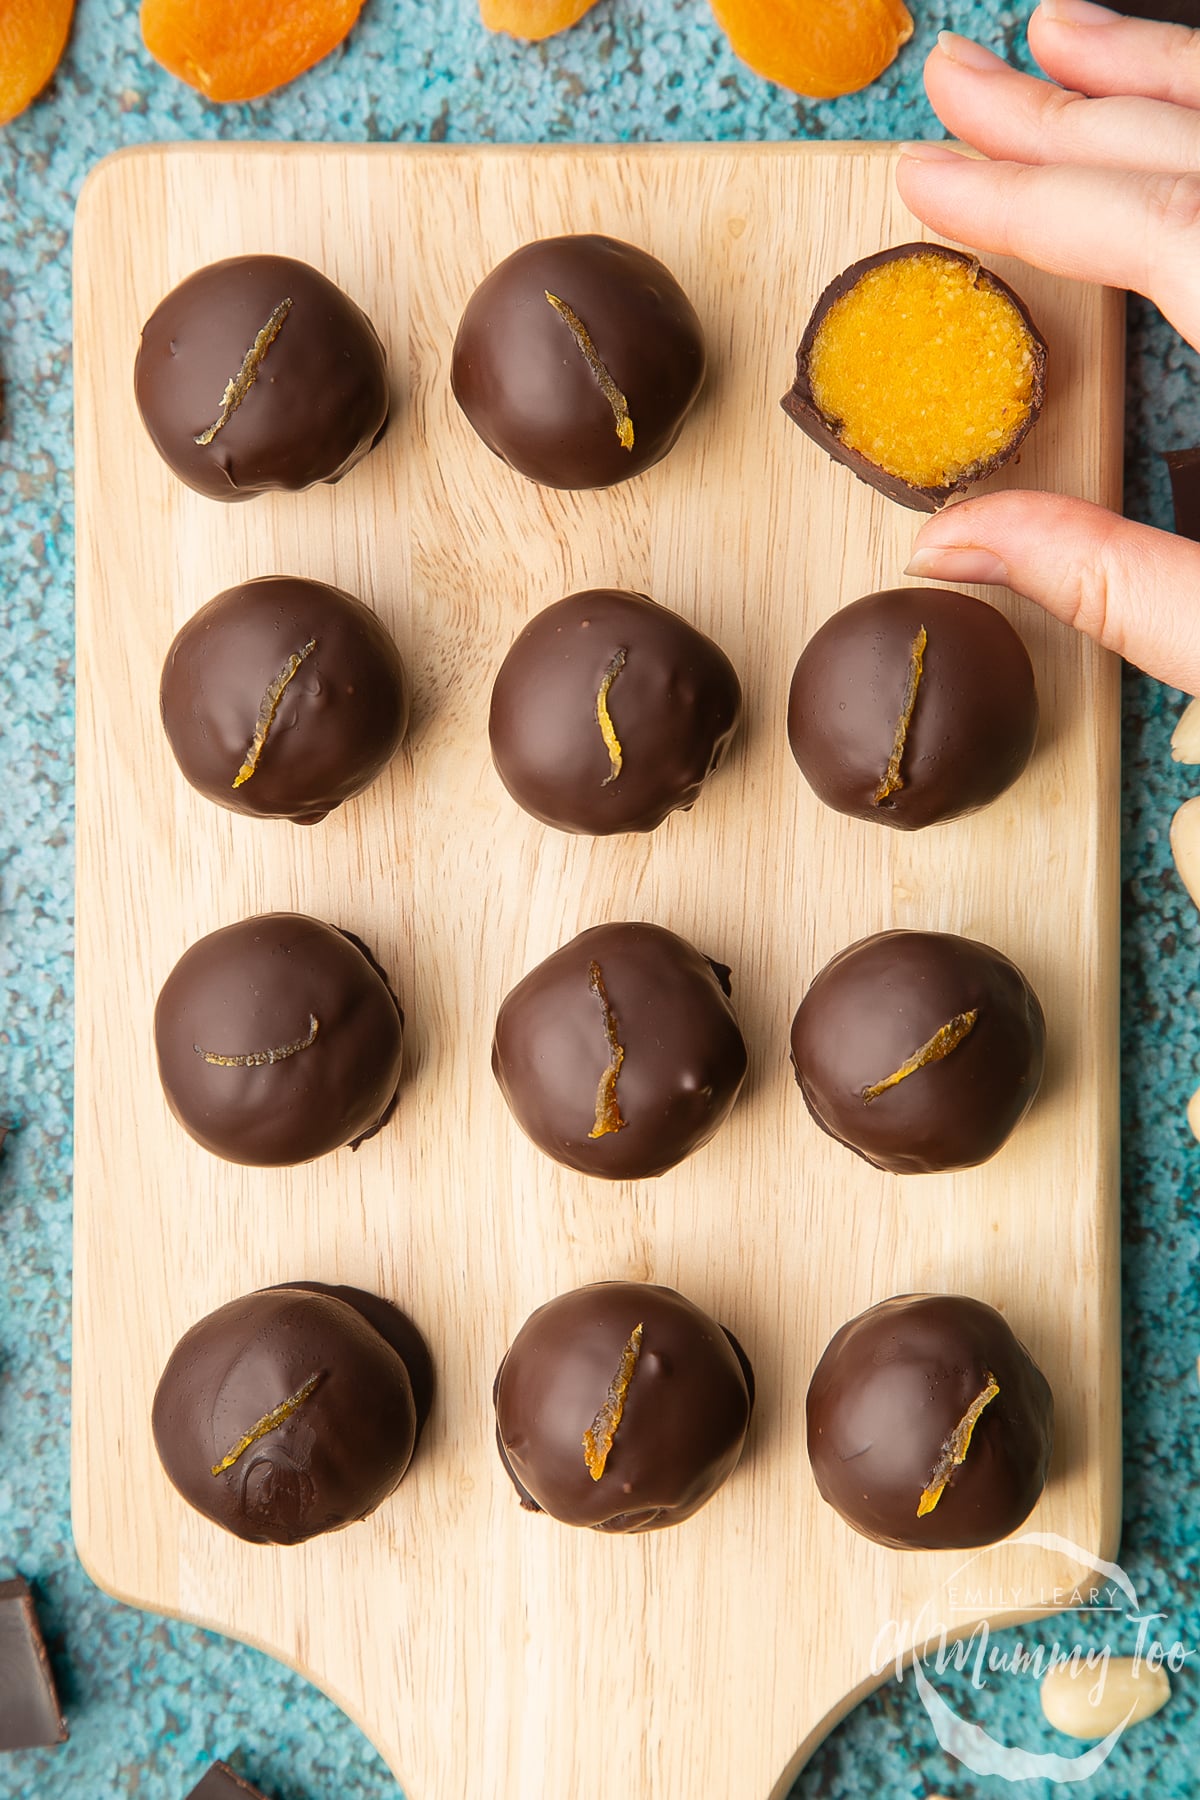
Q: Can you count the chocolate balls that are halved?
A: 1